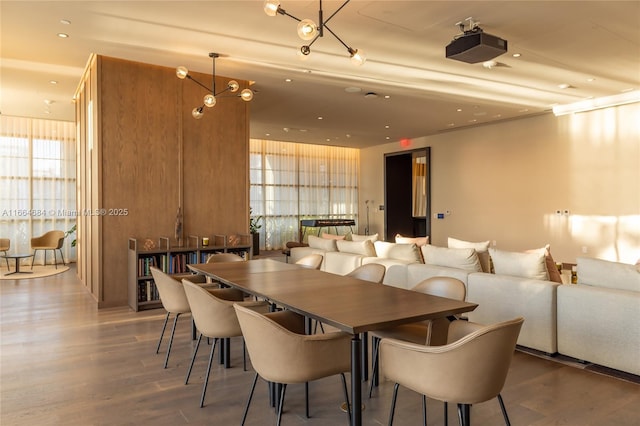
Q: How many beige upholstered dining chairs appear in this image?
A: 8